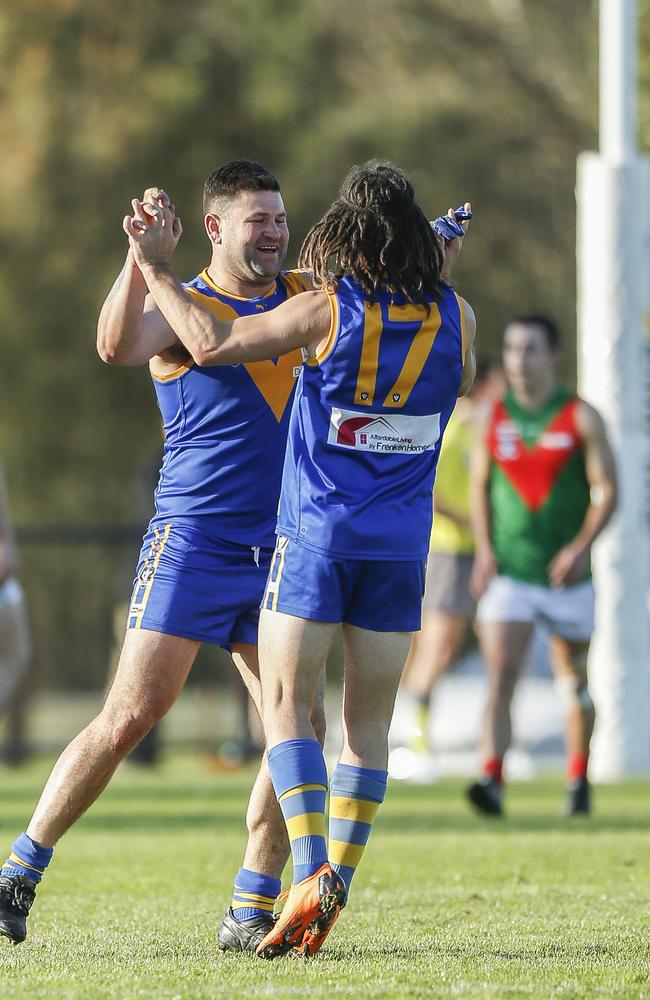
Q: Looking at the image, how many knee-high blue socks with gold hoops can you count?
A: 2